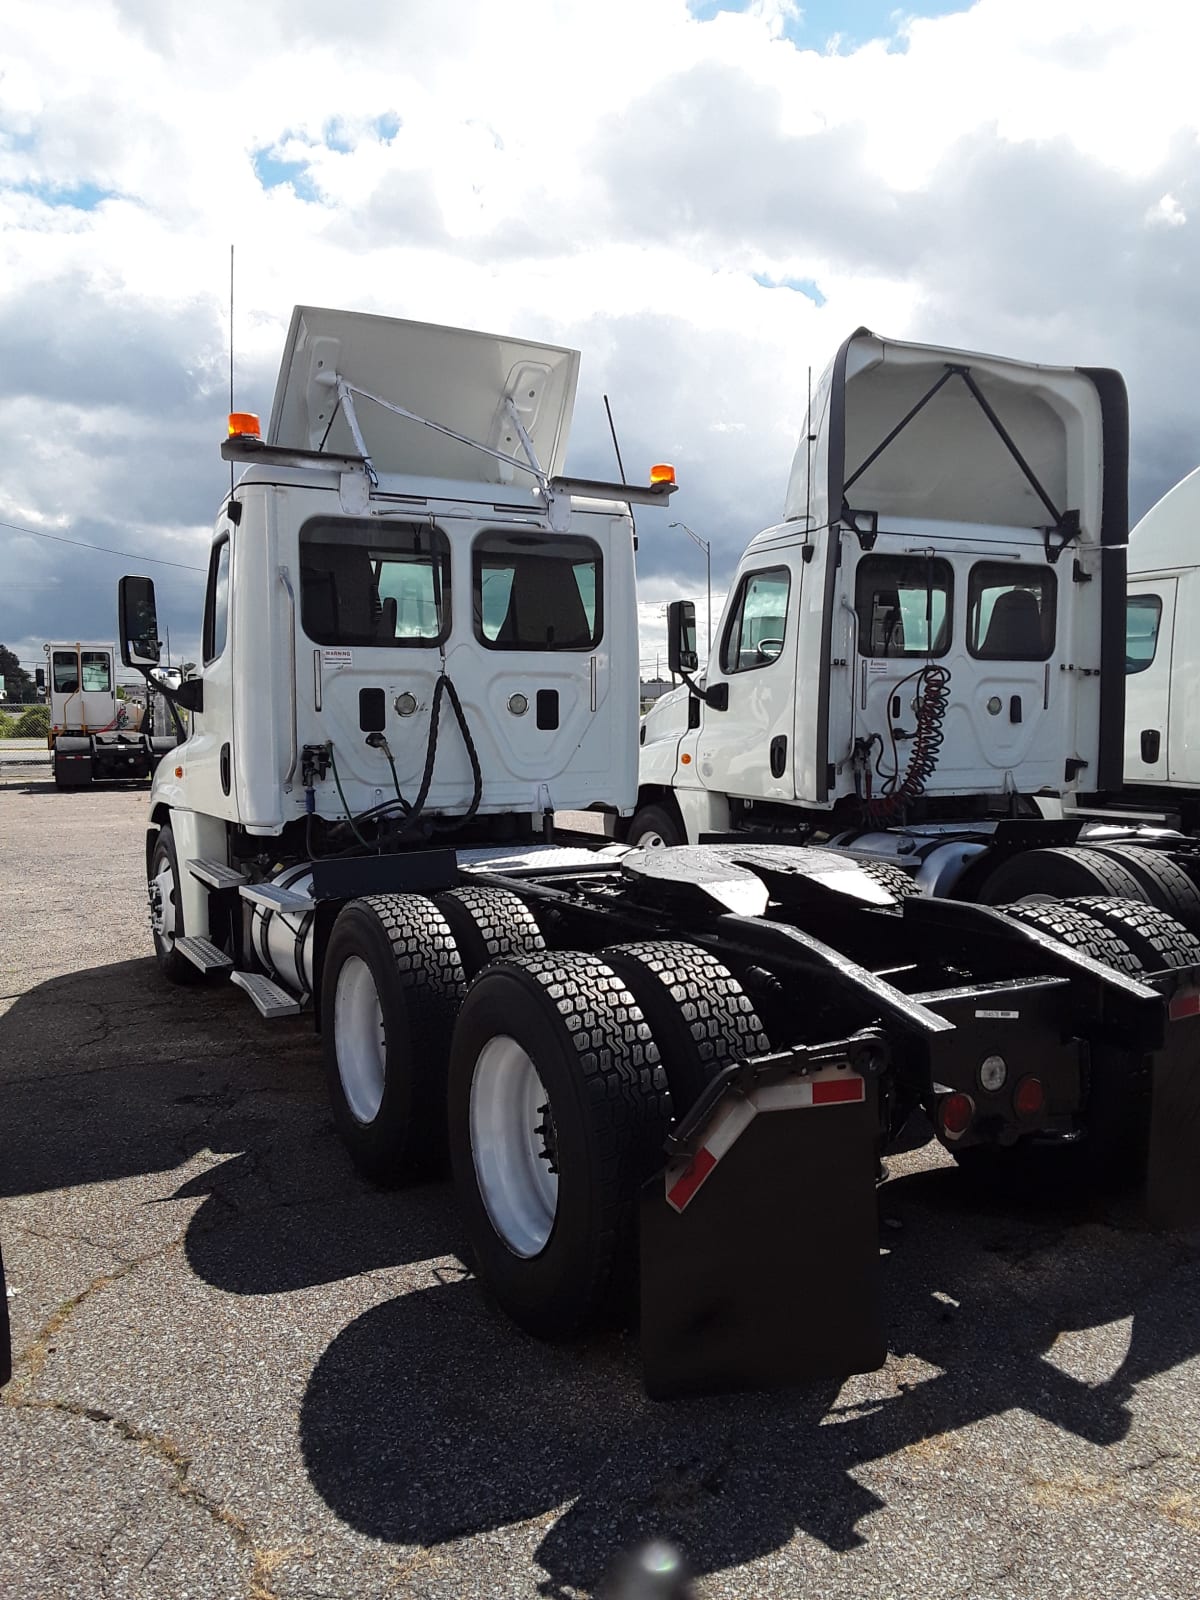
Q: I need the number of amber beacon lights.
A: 2